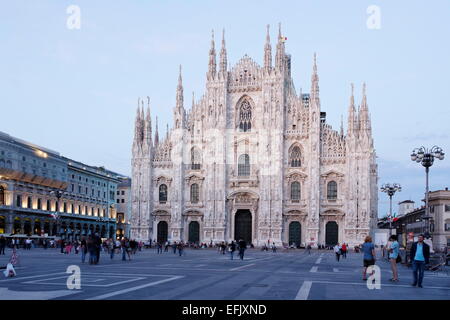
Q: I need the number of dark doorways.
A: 5